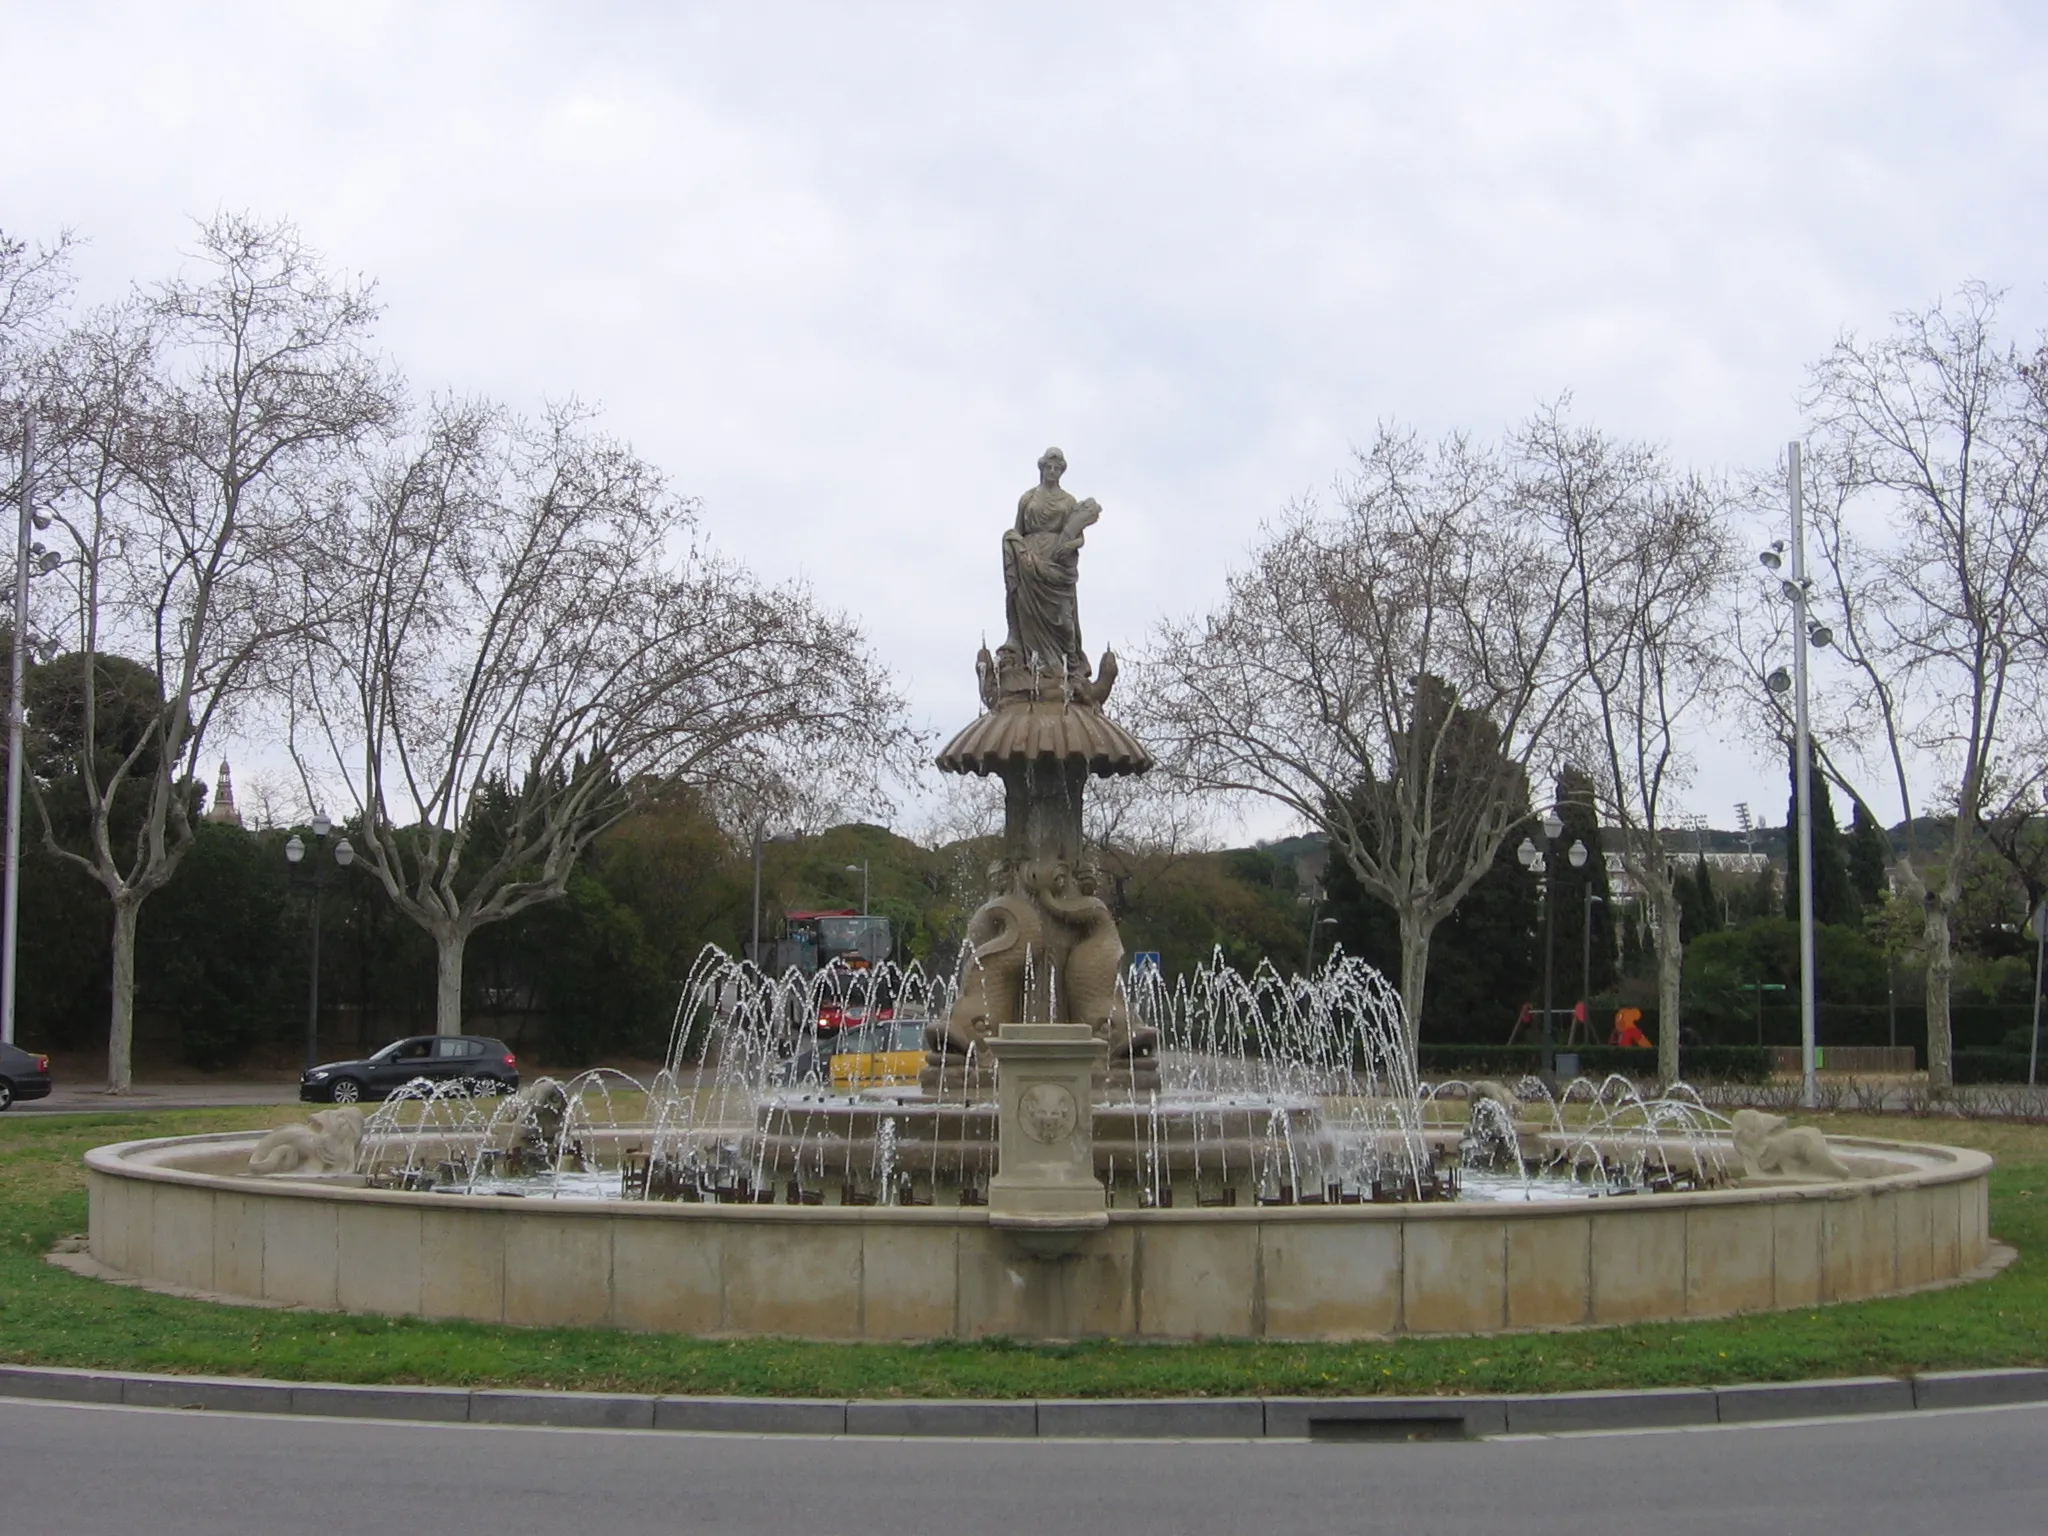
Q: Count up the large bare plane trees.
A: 5